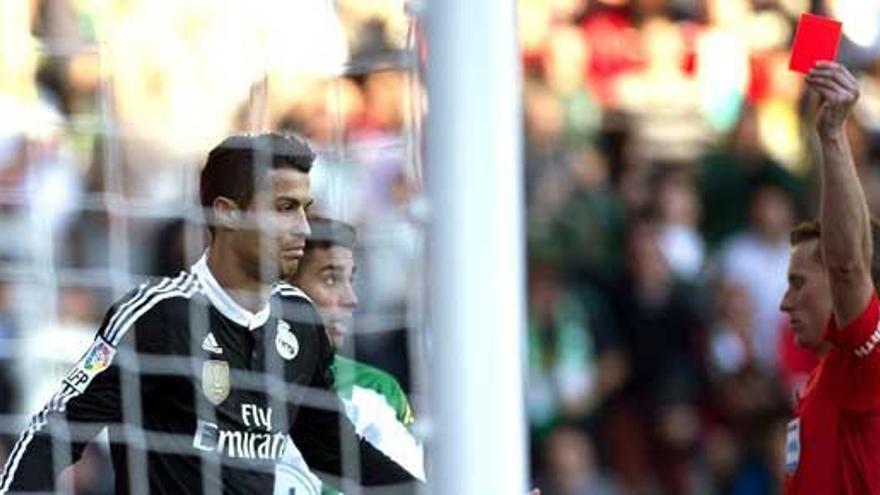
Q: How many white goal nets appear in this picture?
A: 1